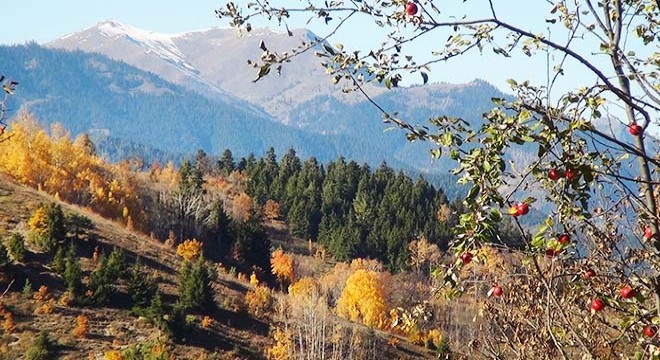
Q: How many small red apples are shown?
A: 15